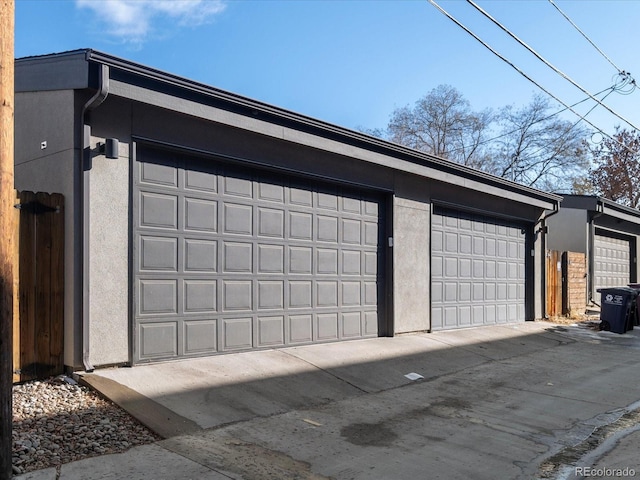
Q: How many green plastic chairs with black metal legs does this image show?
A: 0